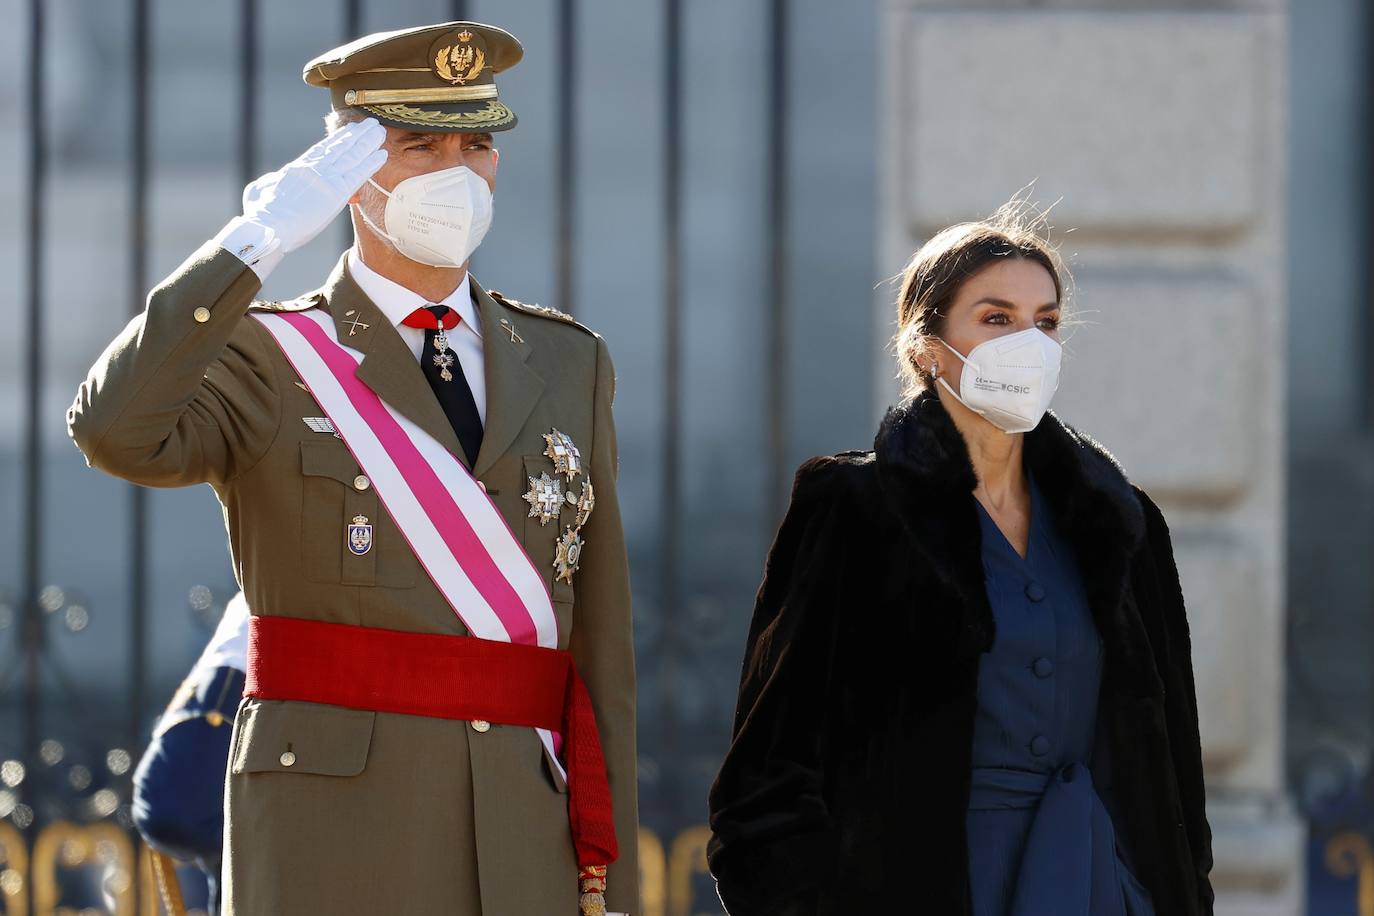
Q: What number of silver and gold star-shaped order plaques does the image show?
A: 4